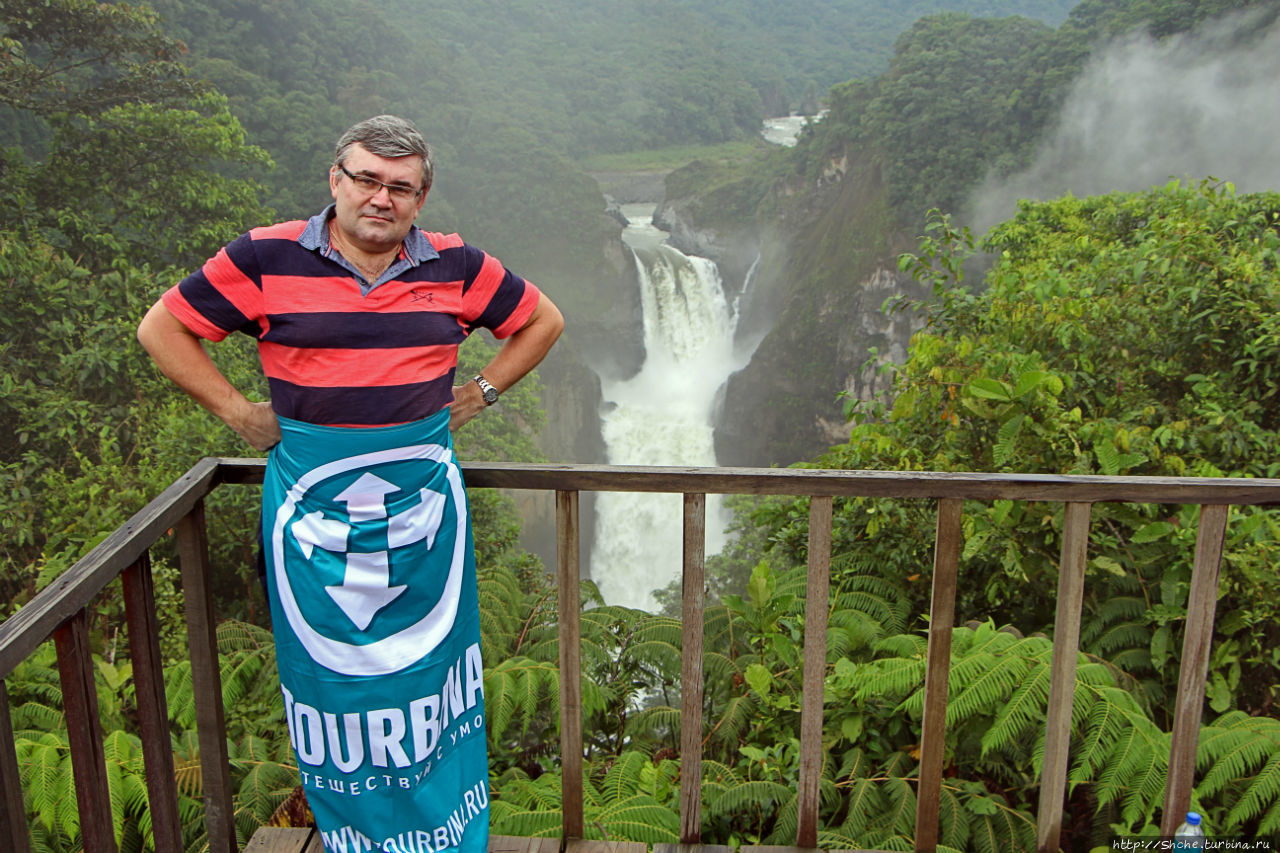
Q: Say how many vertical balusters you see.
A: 10